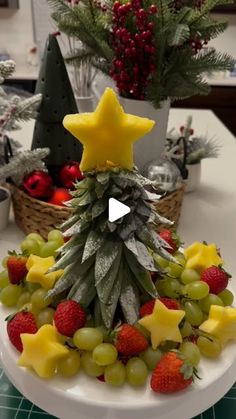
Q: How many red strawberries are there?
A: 8